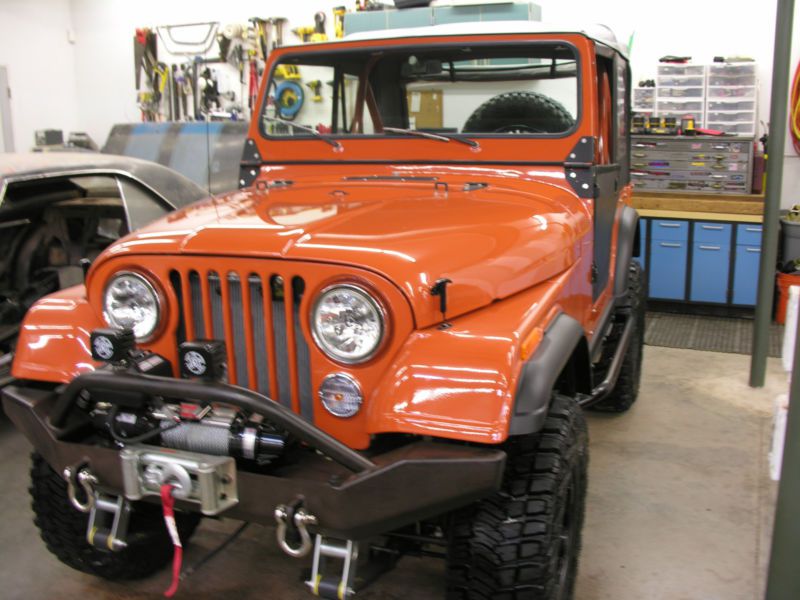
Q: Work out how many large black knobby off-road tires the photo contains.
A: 4